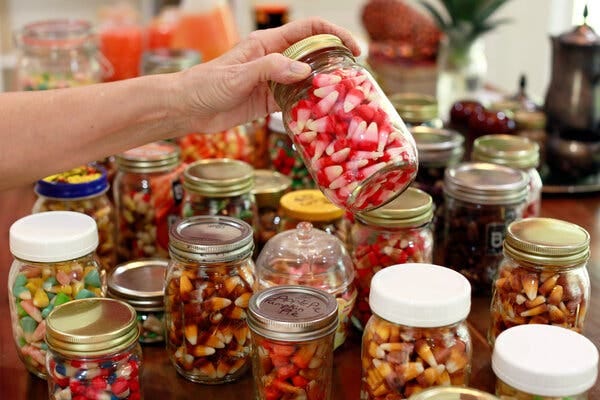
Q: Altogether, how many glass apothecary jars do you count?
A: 1